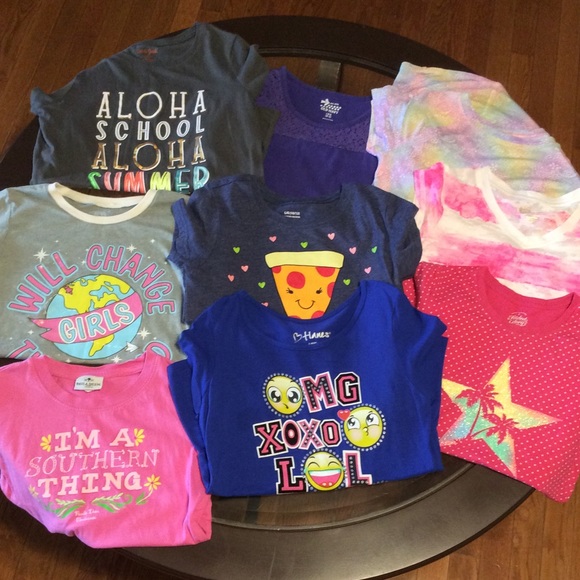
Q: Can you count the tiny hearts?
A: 12